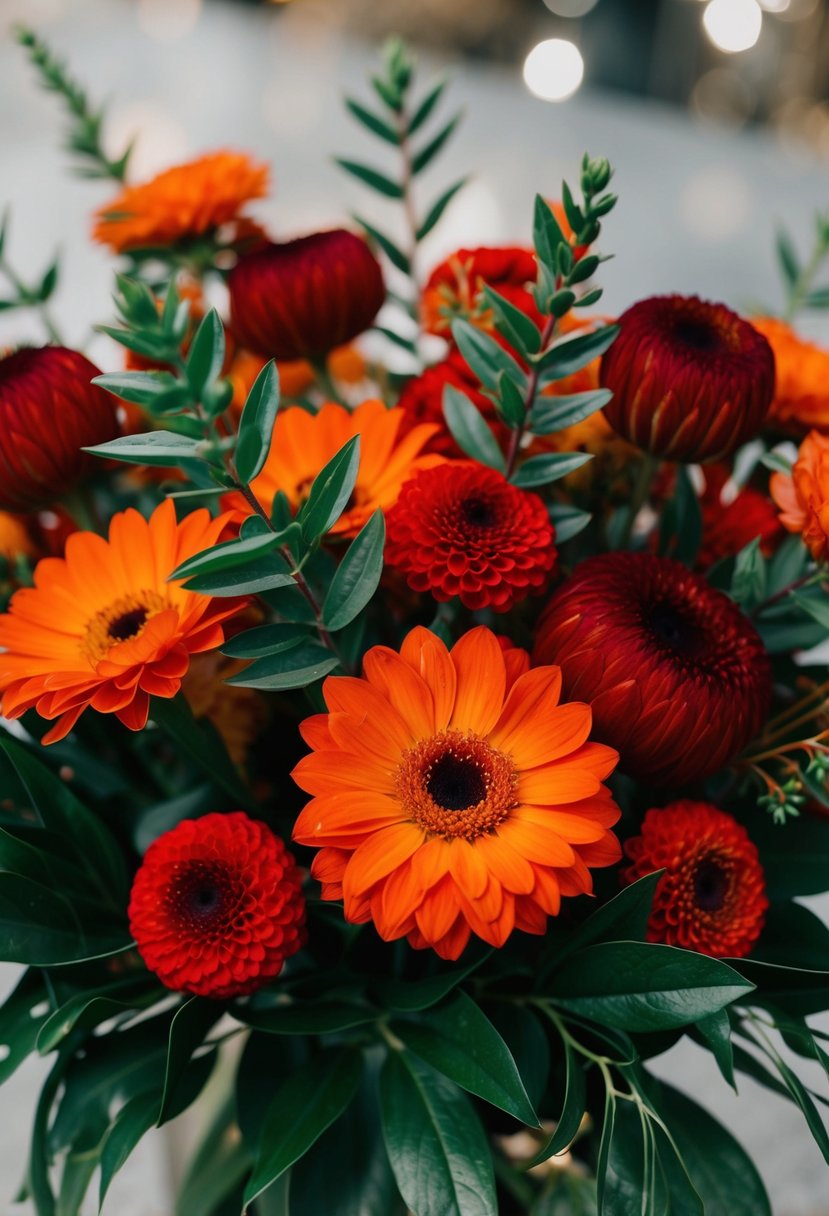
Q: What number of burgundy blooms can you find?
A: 4